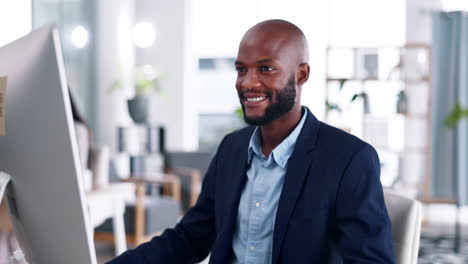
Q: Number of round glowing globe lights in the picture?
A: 2